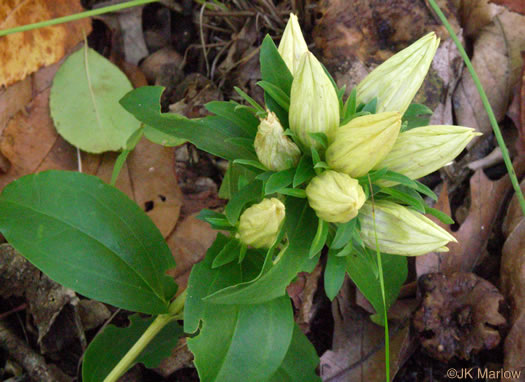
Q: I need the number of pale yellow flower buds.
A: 9